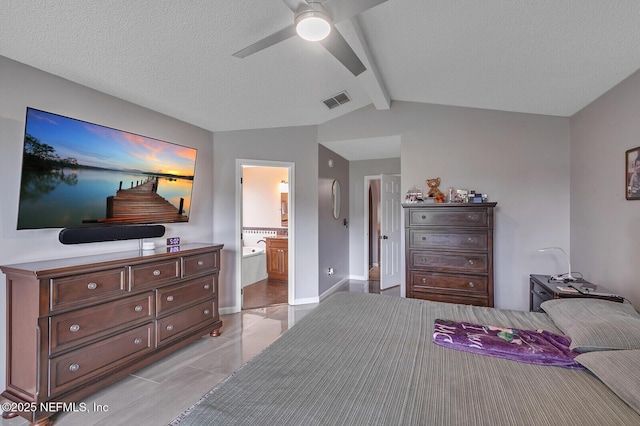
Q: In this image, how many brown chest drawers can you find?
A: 2